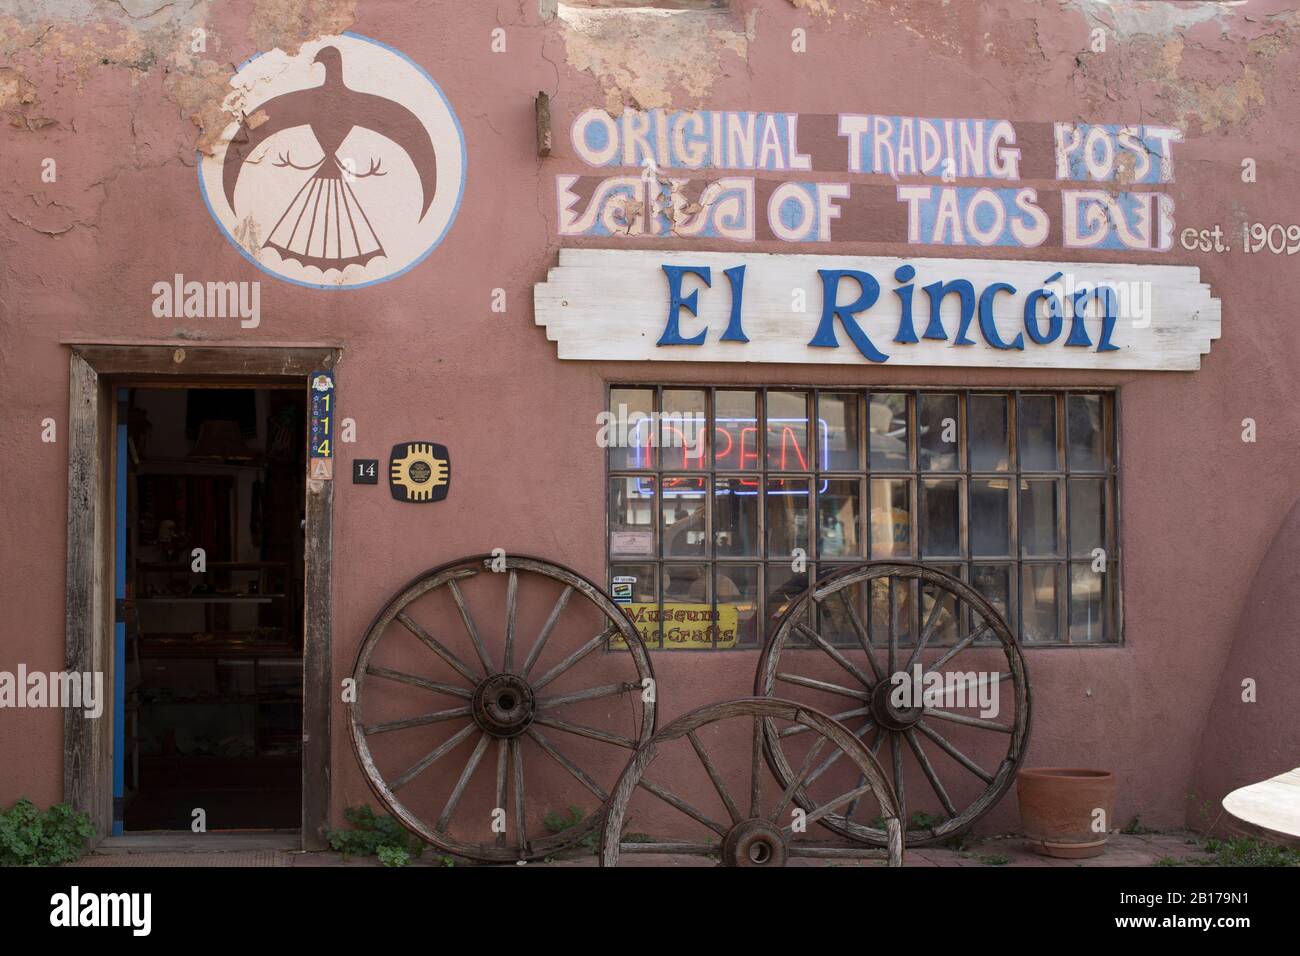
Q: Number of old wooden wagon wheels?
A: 3